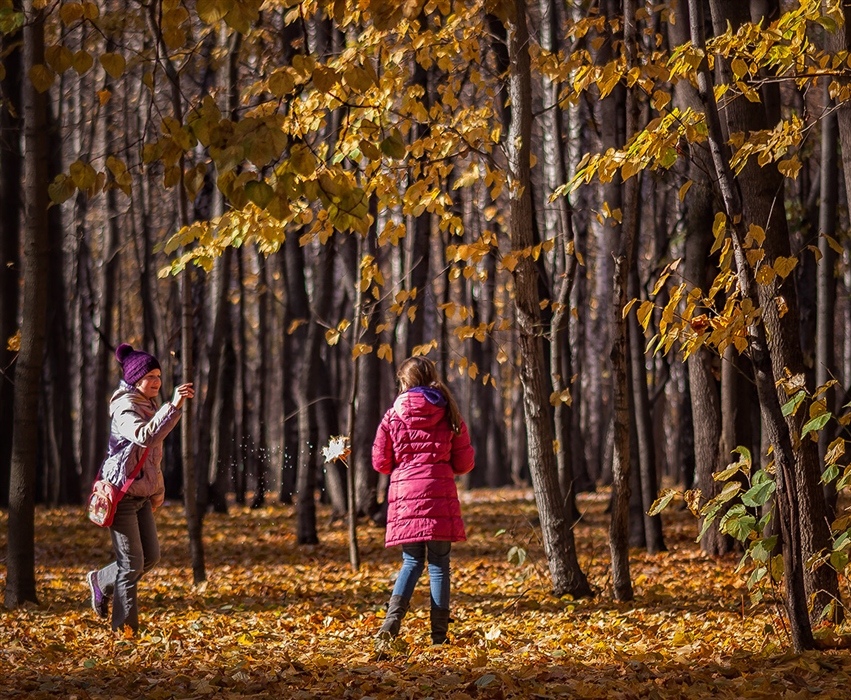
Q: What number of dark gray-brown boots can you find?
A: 2